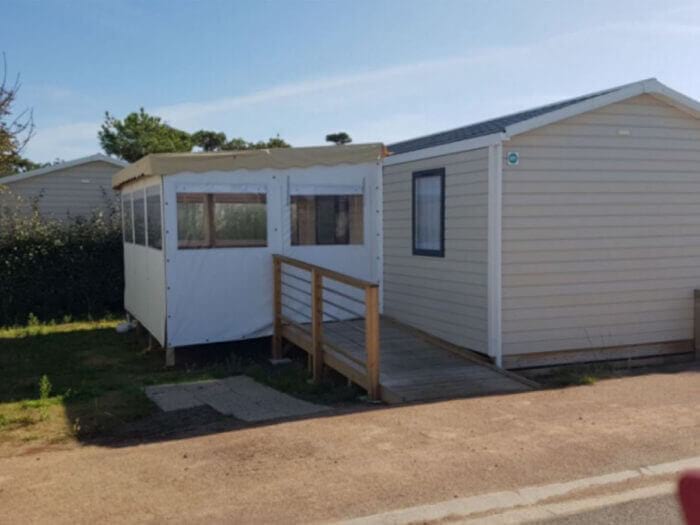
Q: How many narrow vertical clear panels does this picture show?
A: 3